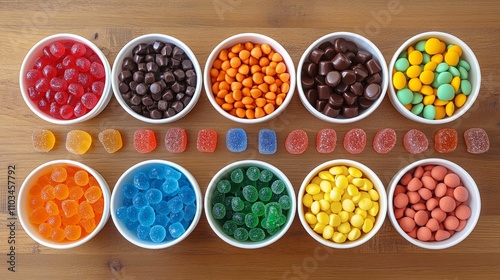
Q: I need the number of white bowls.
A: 10